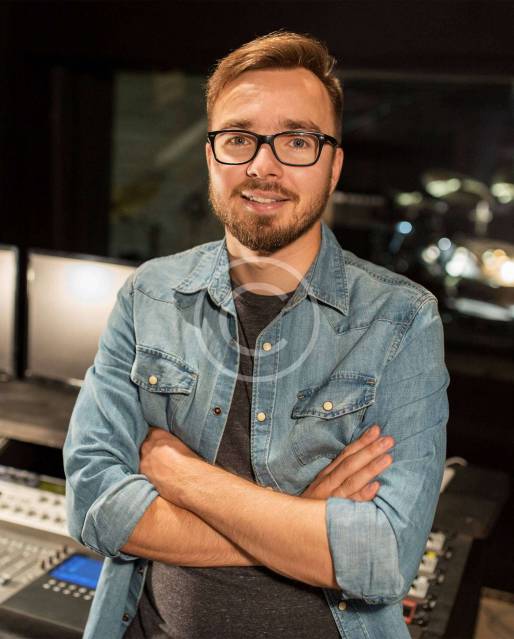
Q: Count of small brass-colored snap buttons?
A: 5